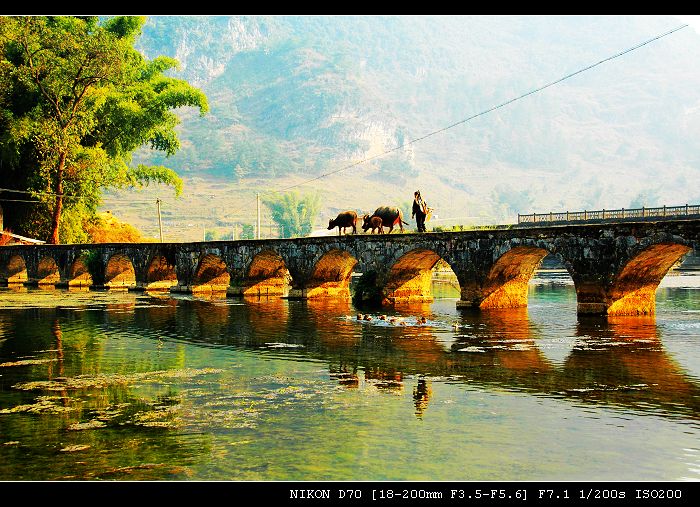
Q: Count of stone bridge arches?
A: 11